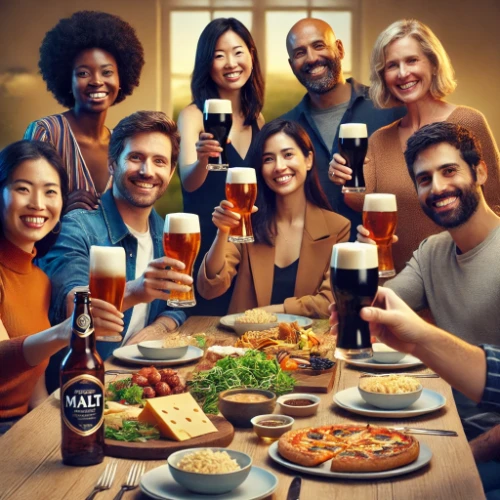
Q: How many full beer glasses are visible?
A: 7